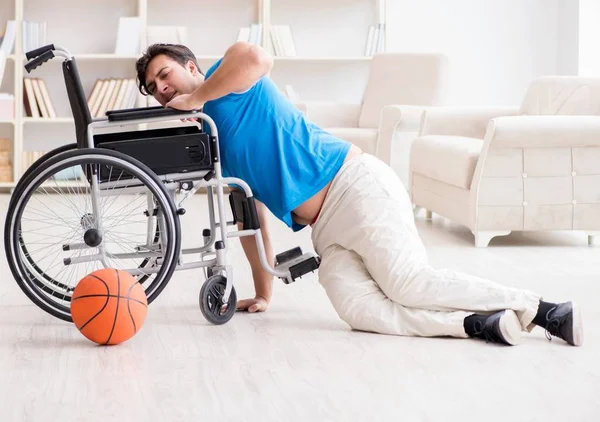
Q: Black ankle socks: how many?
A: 2